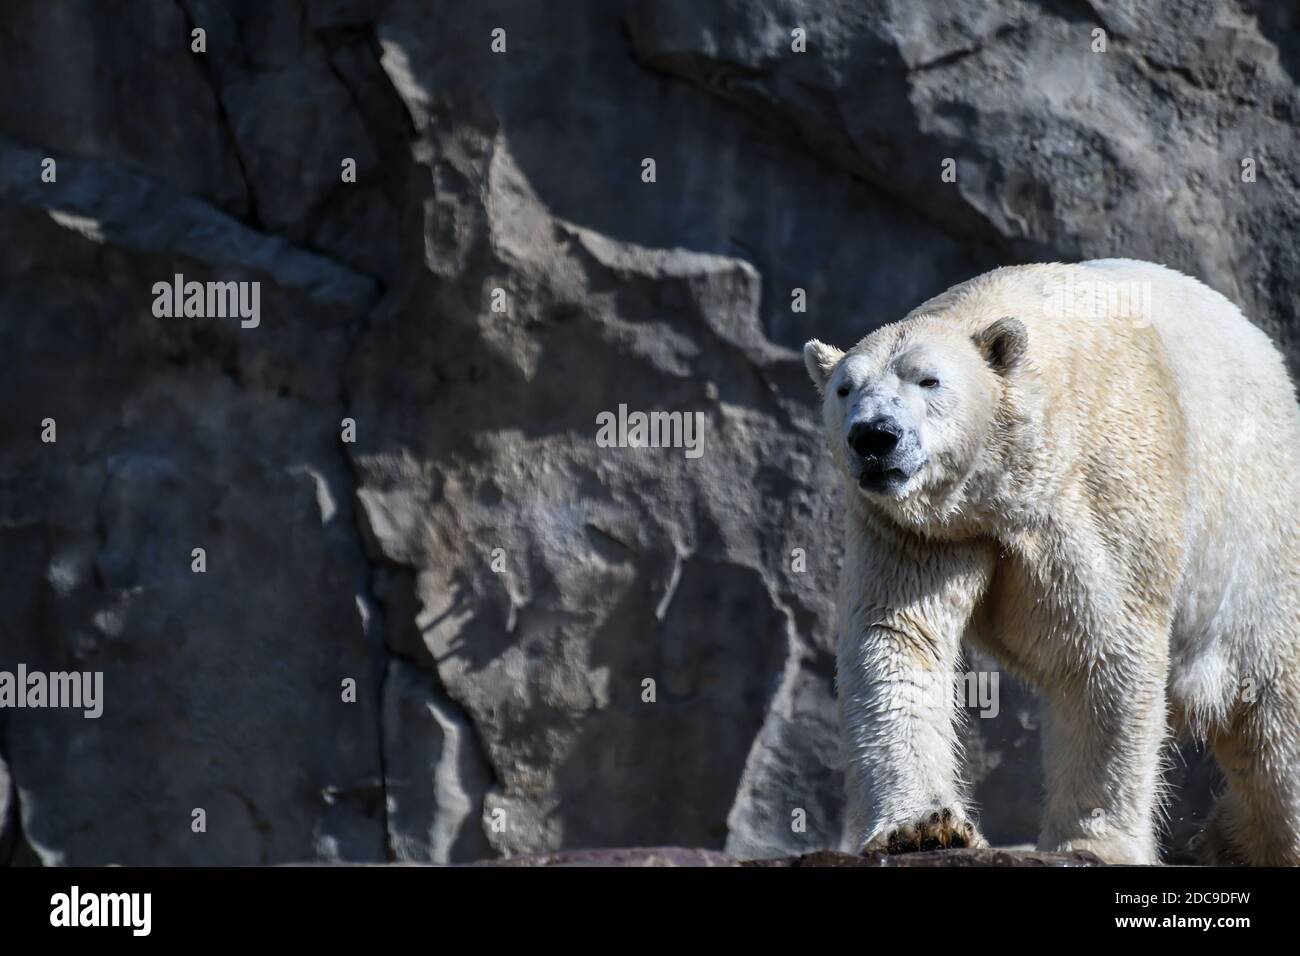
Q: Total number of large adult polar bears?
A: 1